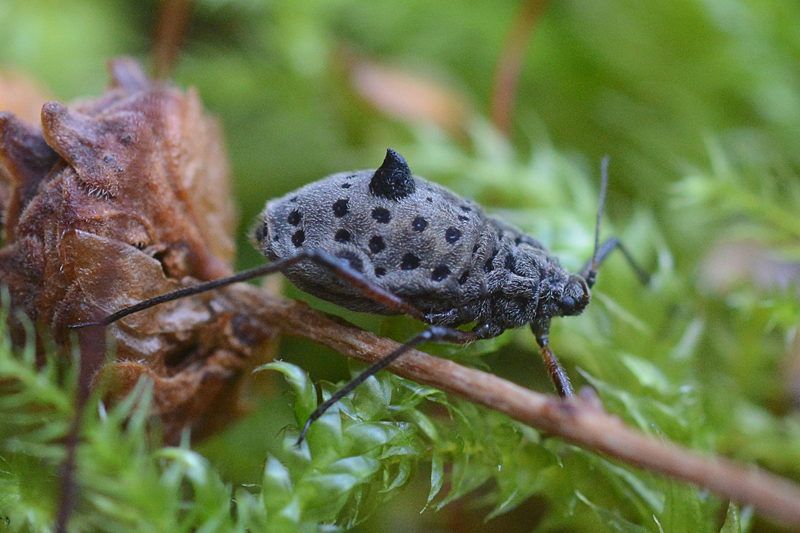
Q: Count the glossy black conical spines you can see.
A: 1